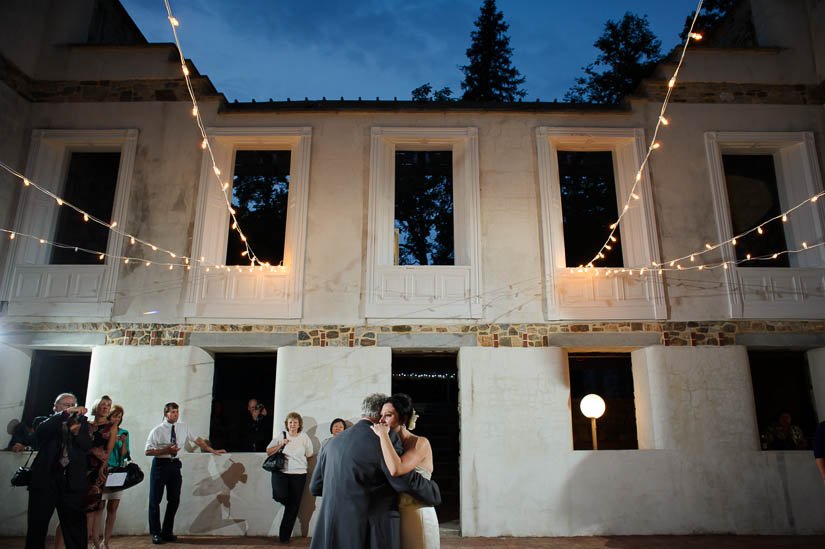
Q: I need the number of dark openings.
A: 10